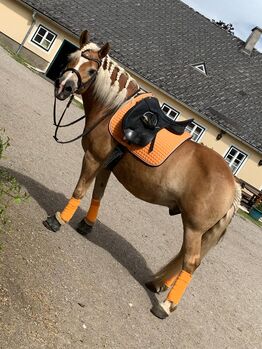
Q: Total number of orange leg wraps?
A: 4